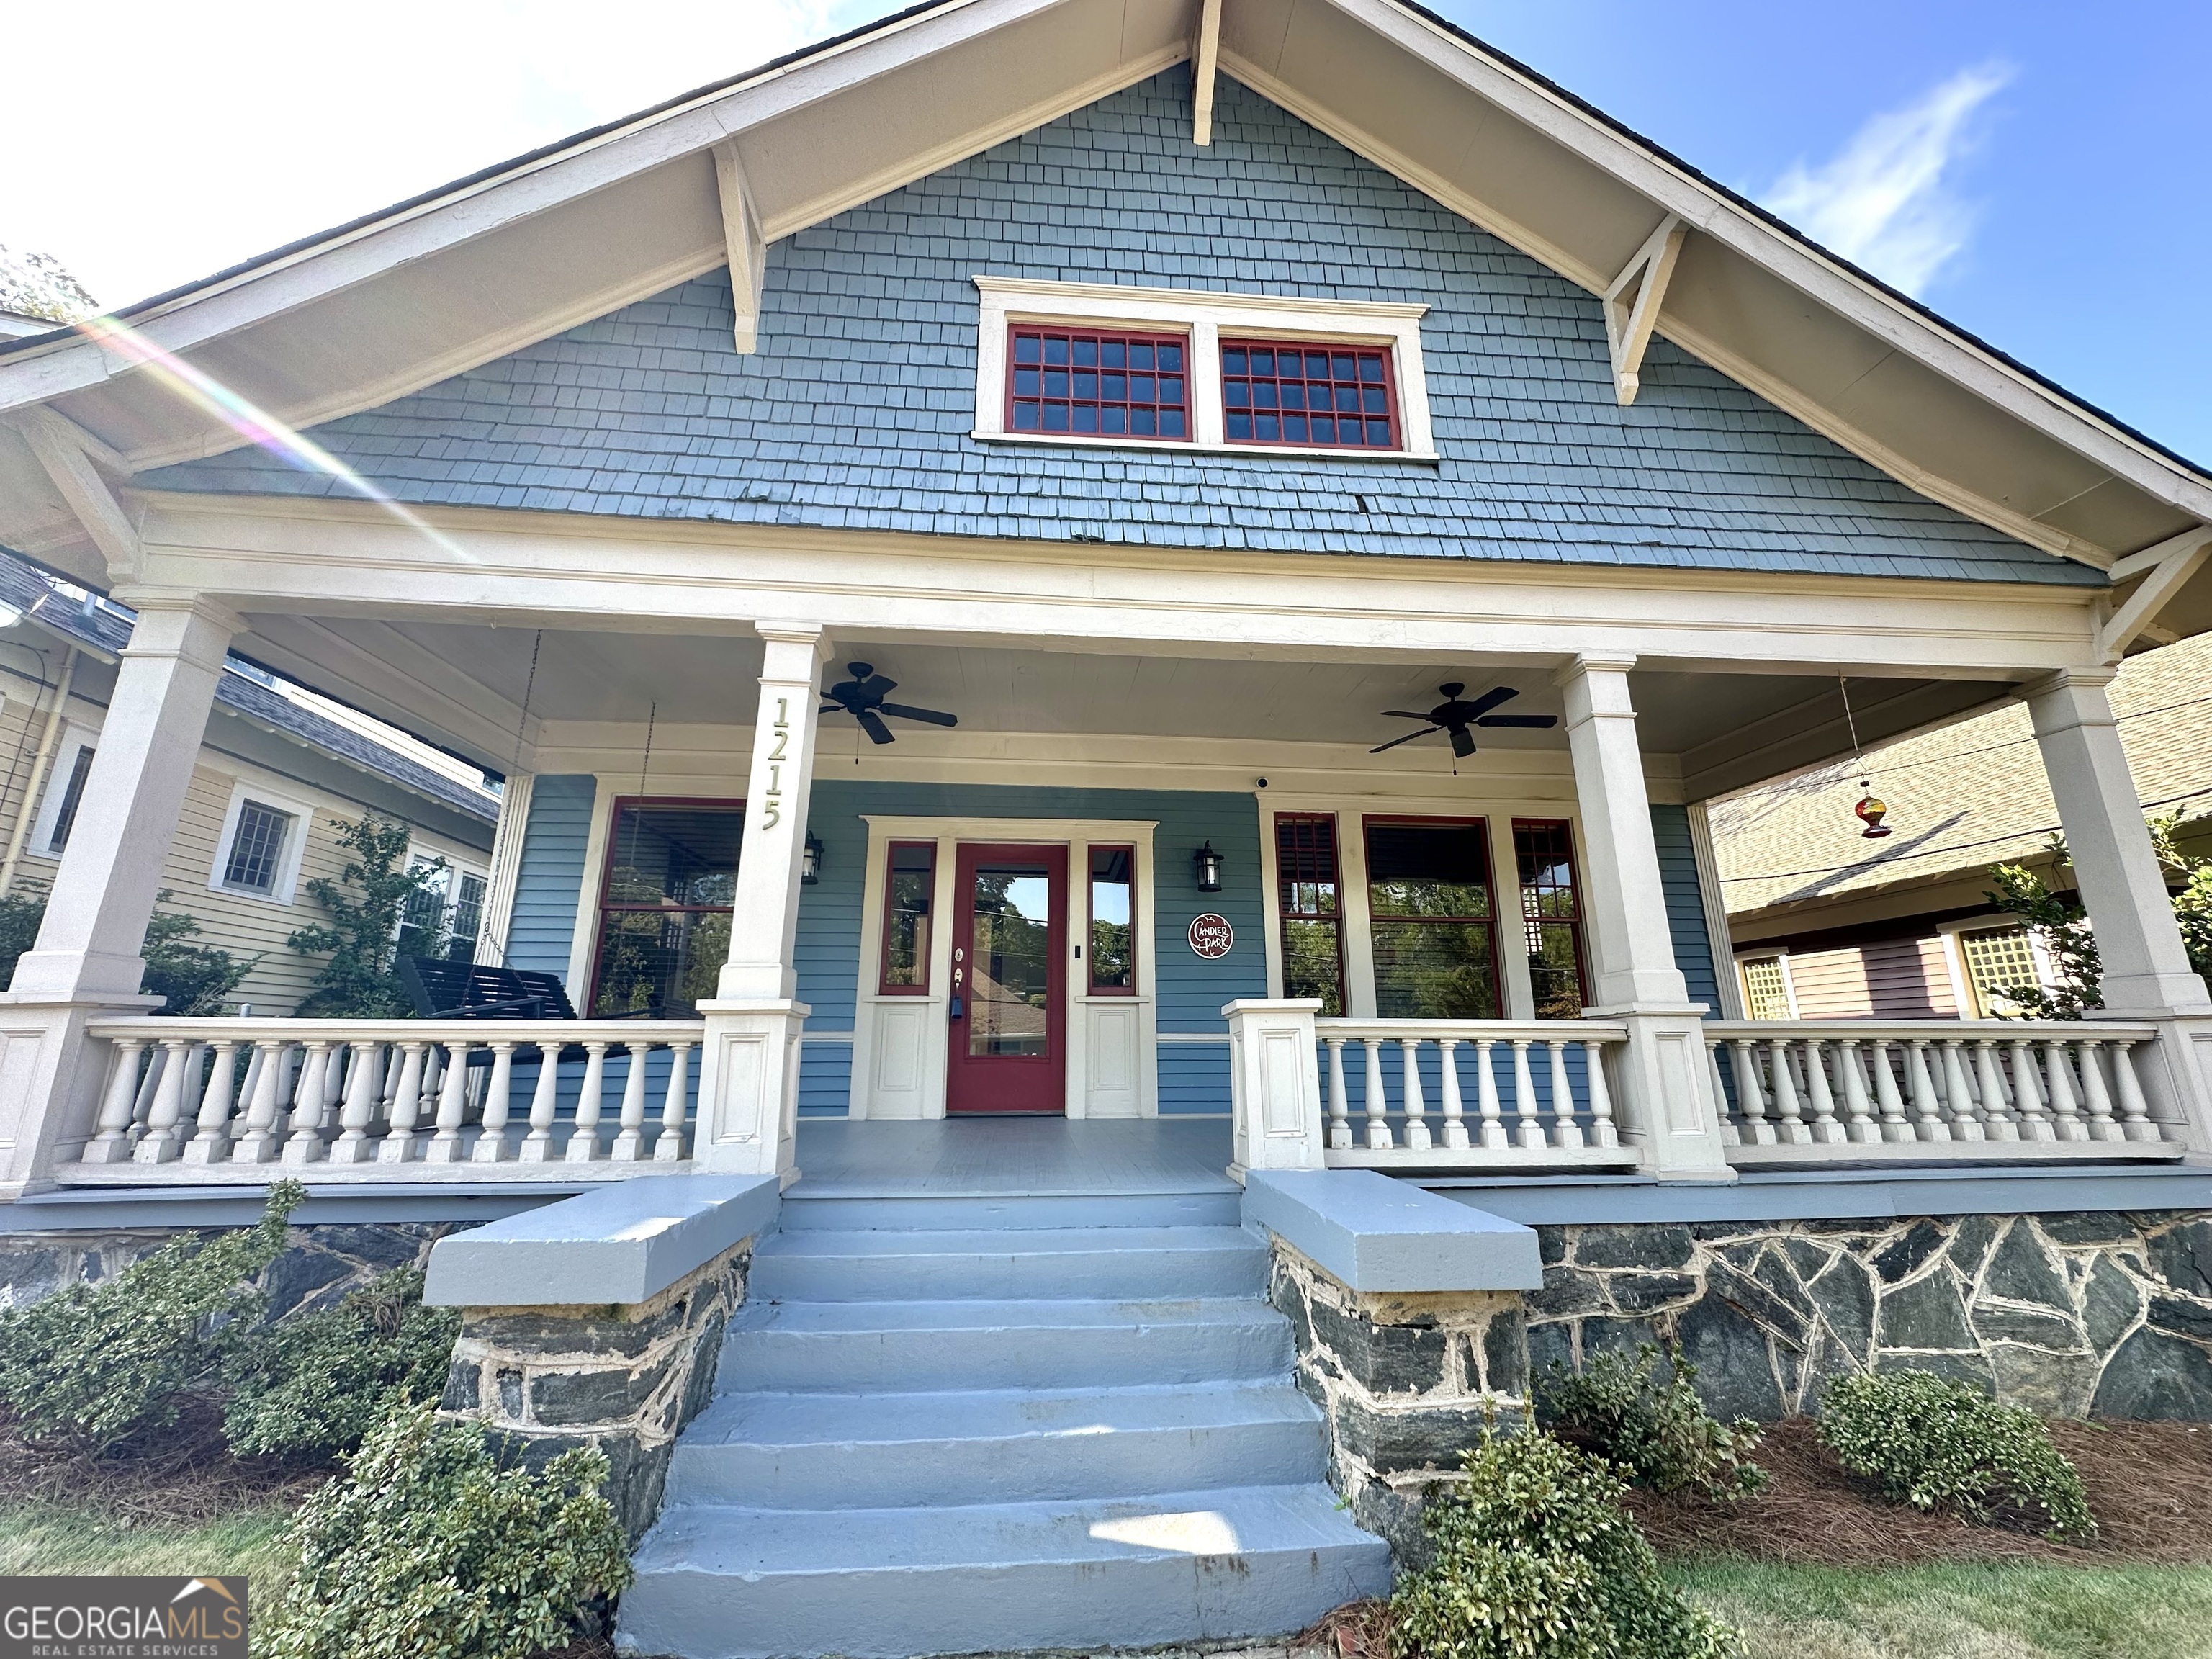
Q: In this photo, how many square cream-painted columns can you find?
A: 4